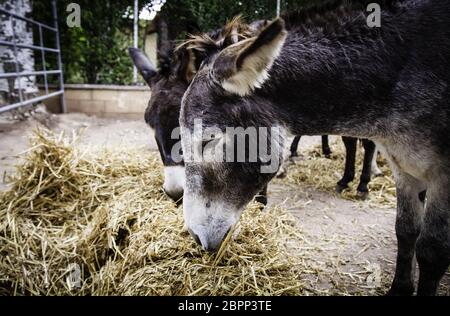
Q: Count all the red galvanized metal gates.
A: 0